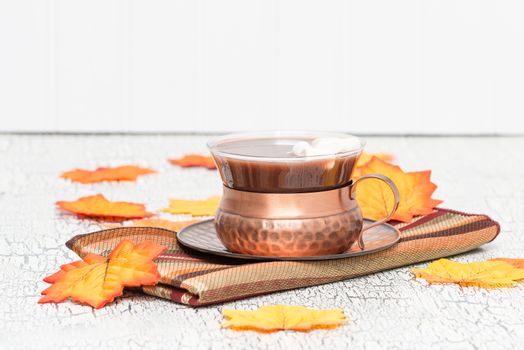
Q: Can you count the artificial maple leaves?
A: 11